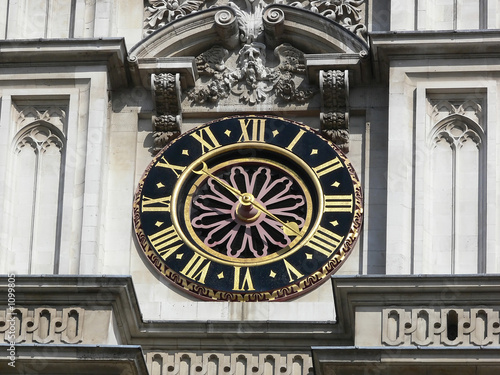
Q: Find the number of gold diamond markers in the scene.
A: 12